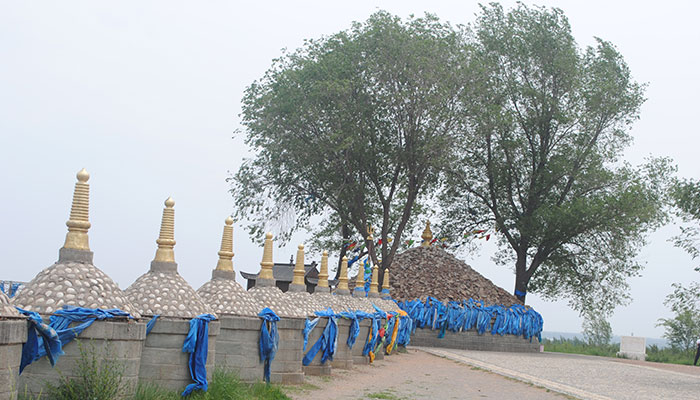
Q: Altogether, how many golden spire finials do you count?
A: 11